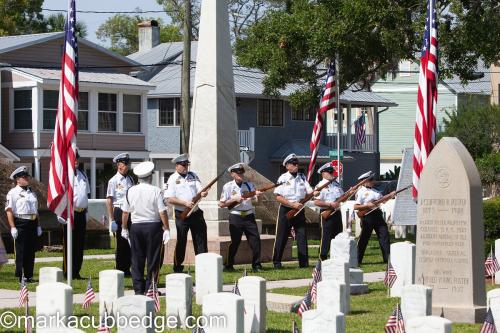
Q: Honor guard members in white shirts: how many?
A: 9